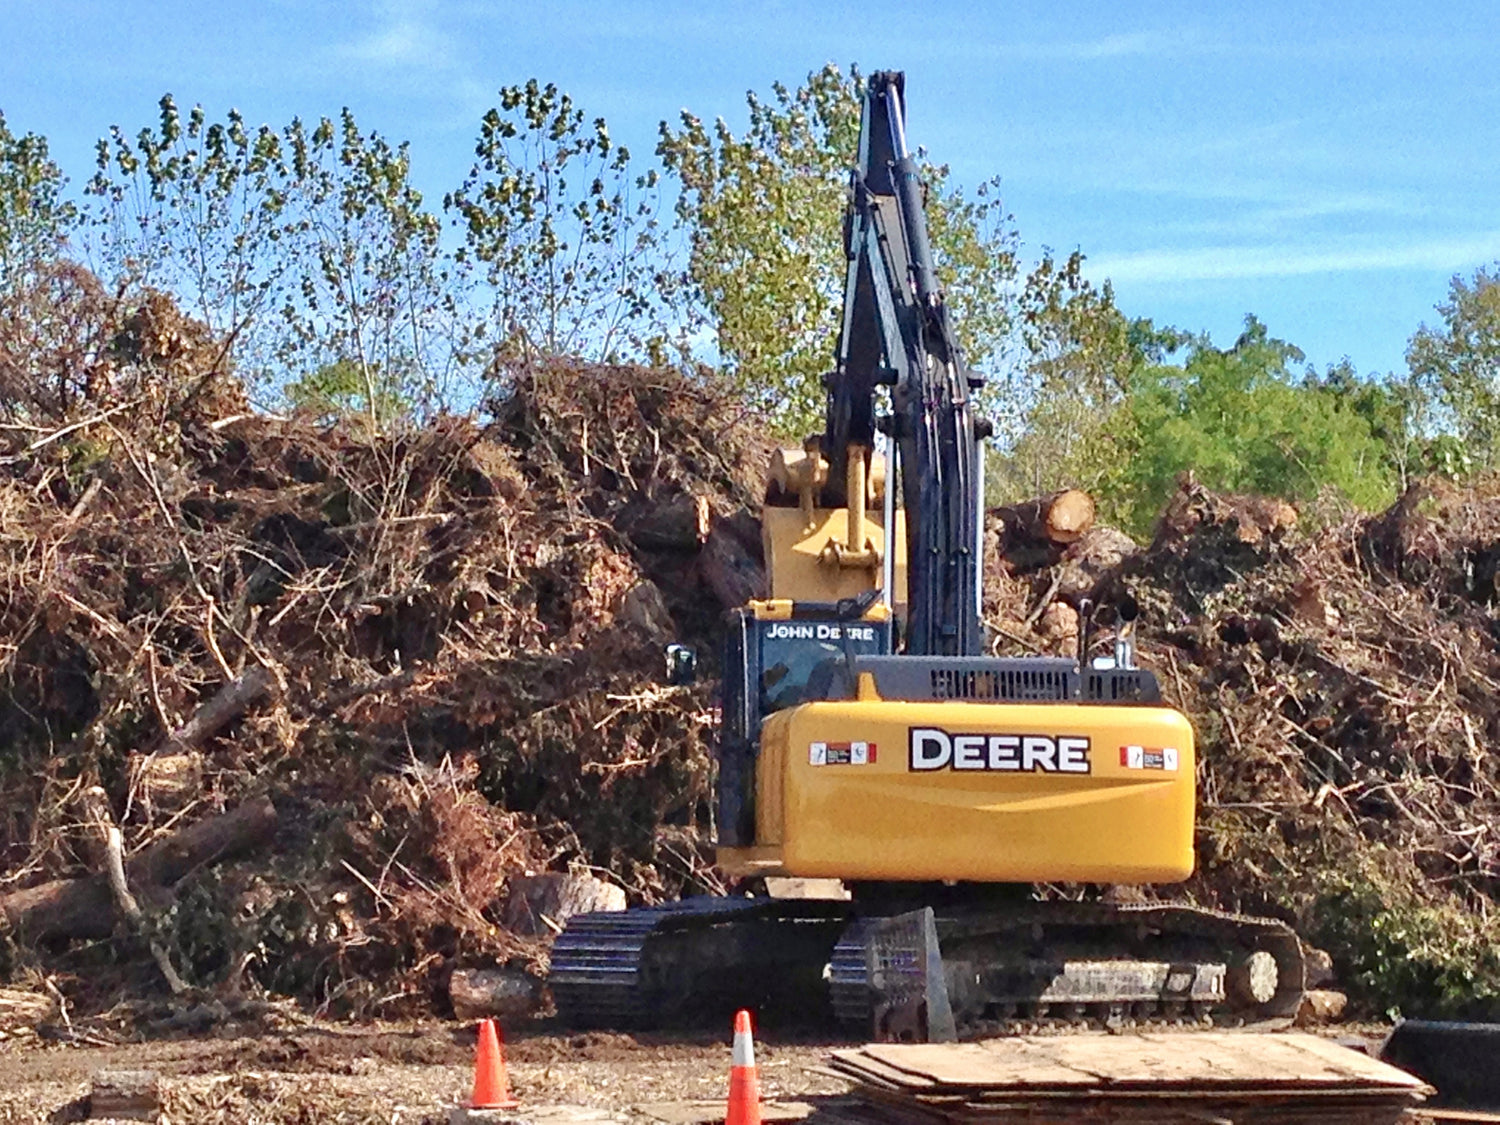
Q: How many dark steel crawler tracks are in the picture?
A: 2